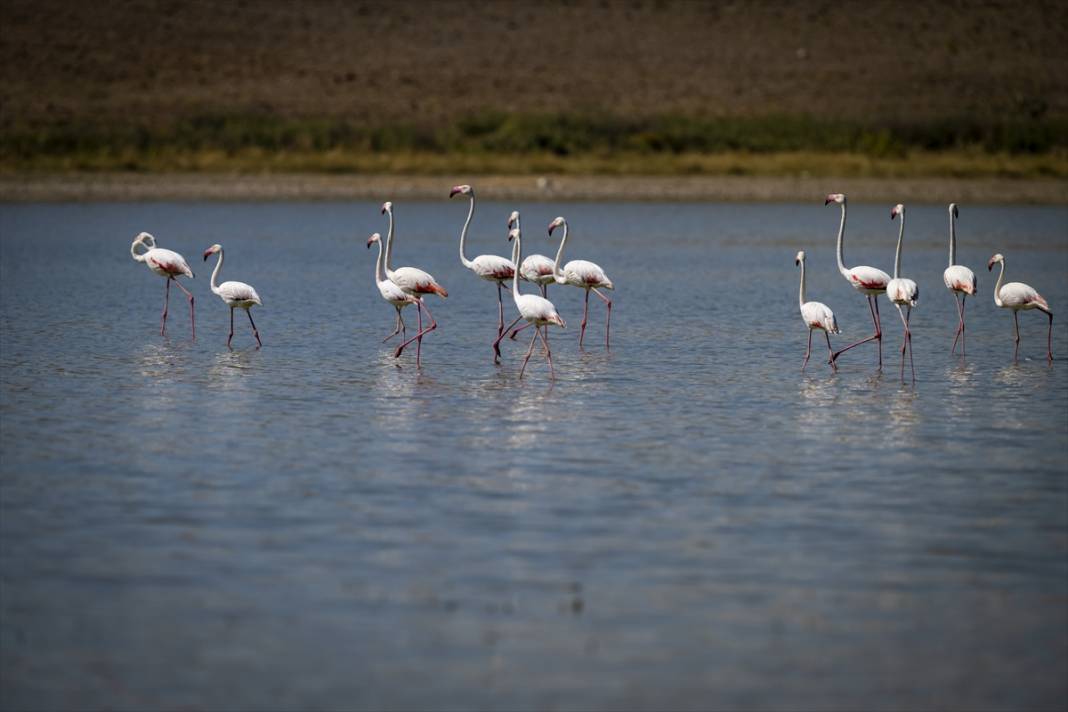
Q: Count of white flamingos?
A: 13